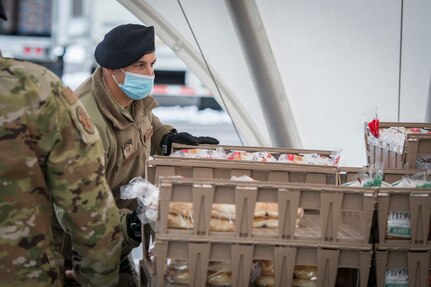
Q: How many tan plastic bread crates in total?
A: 6